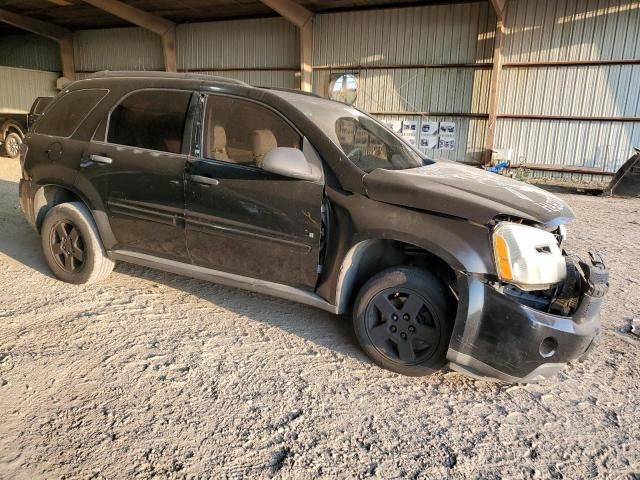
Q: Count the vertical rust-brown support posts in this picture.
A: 4